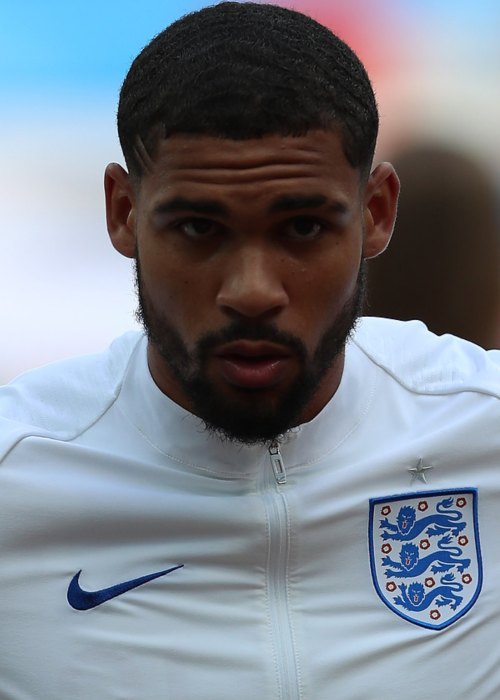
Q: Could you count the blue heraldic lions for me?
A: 3